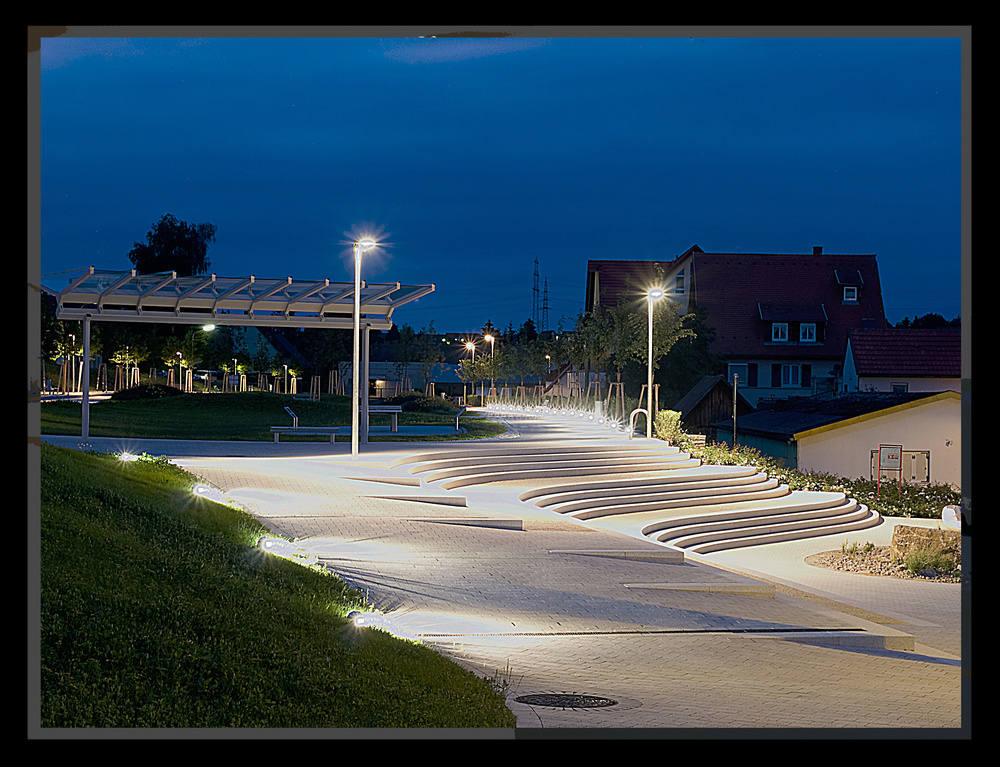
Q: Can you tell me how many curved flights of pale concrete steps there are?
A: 3